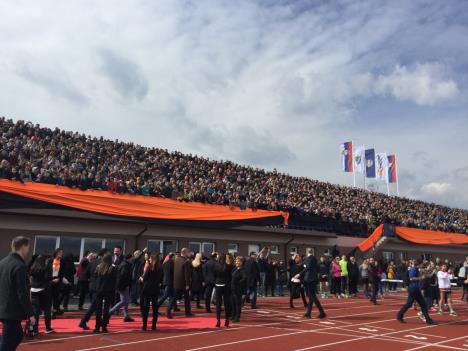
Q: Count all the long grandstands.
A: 1